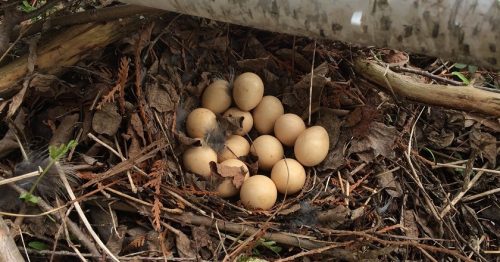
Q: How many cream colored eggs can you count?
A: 13